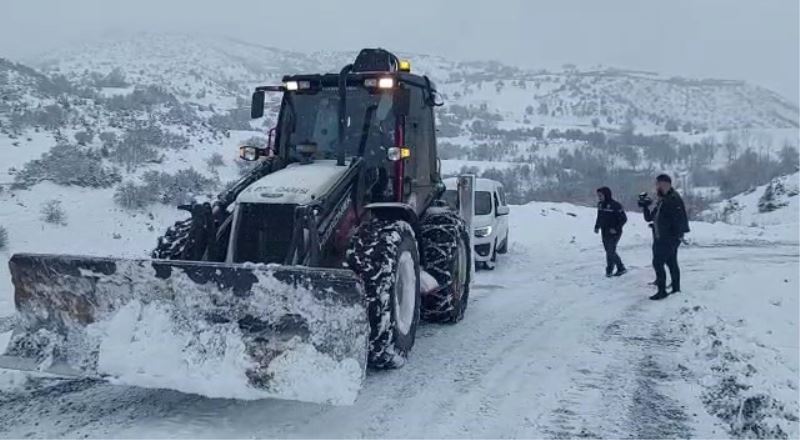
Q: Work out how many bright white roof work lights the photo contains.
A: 2